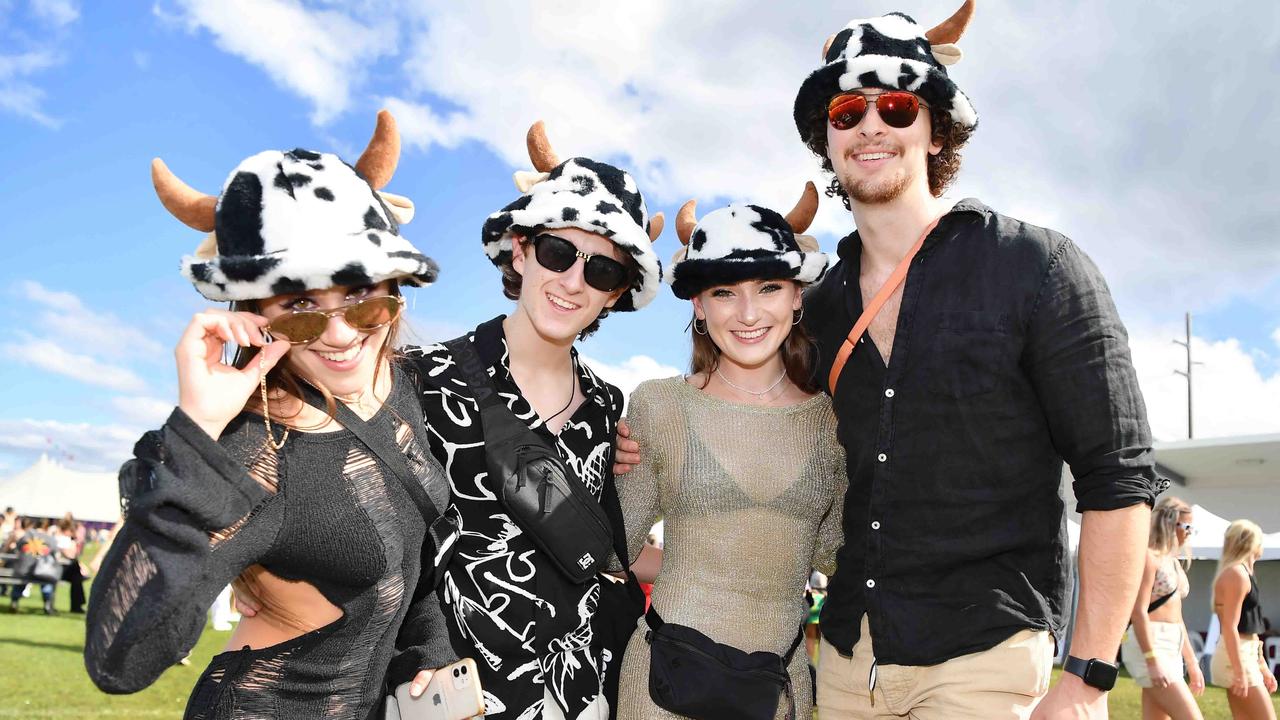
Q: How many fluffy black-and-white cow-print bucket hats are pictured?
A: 4